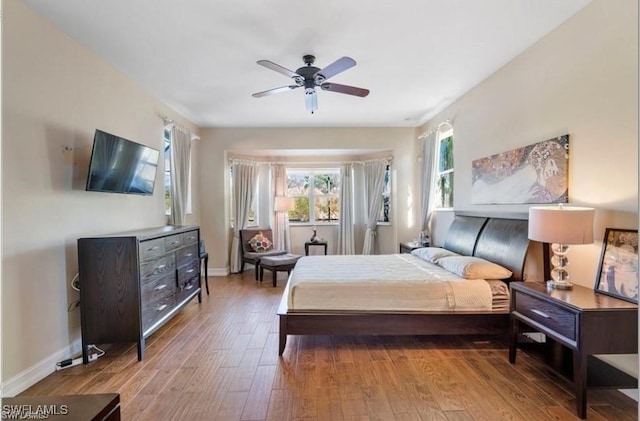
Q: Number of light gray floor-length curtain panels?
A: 6